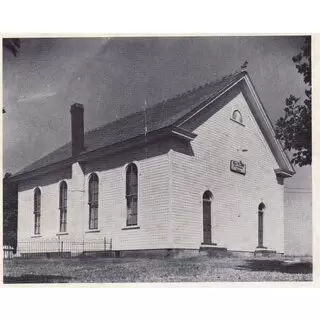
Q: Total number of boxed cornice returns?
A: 2